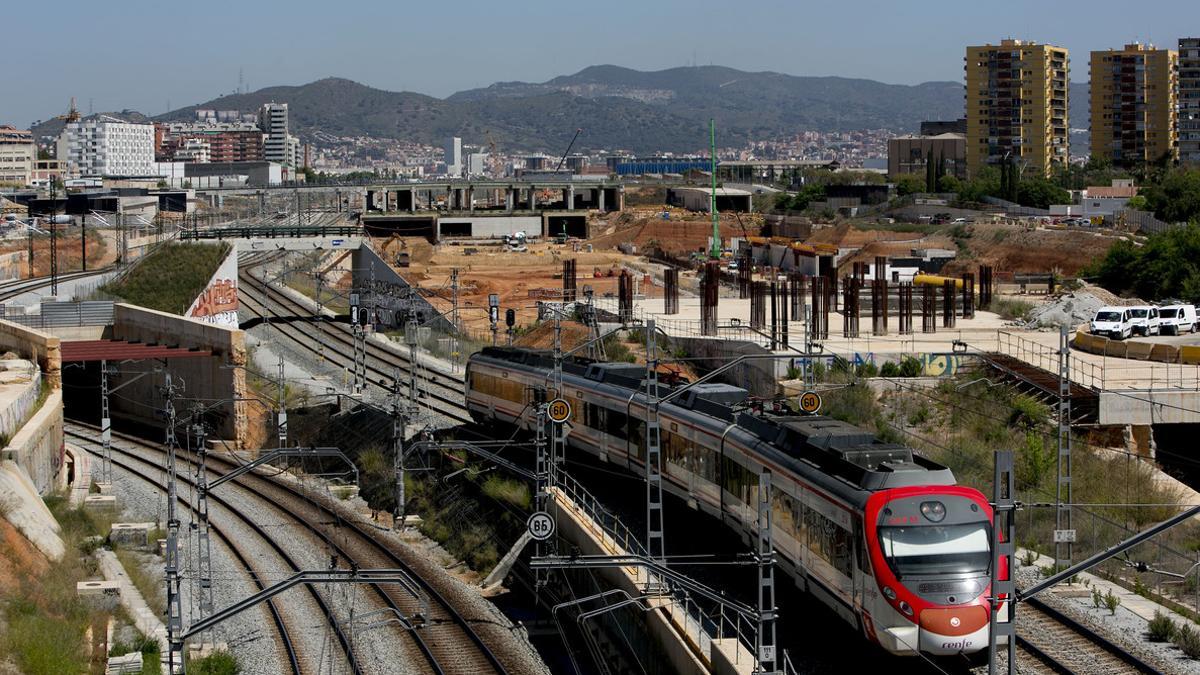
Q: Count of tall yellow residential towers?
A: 2